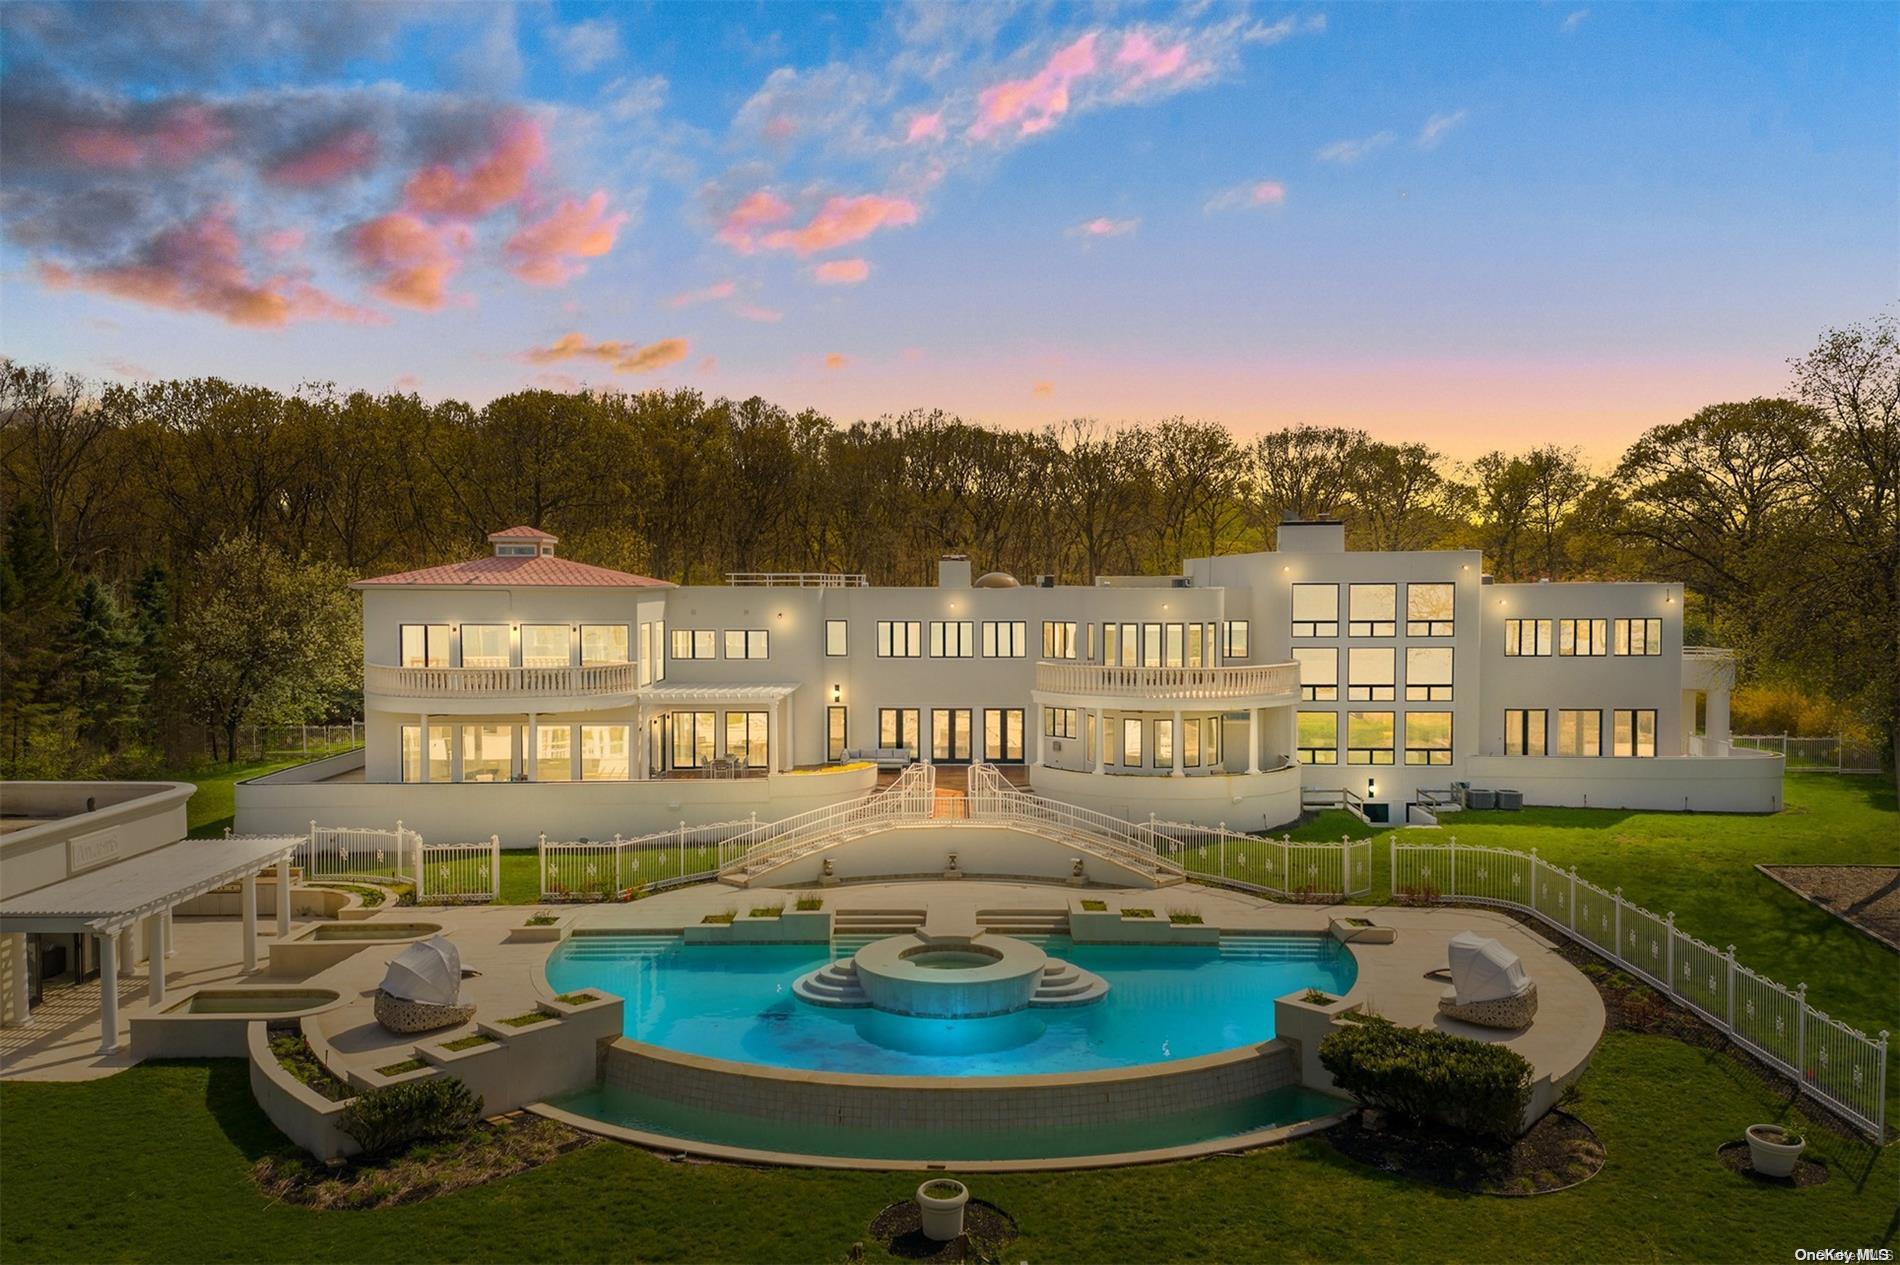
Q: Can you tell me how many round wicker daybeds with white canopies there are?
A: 2